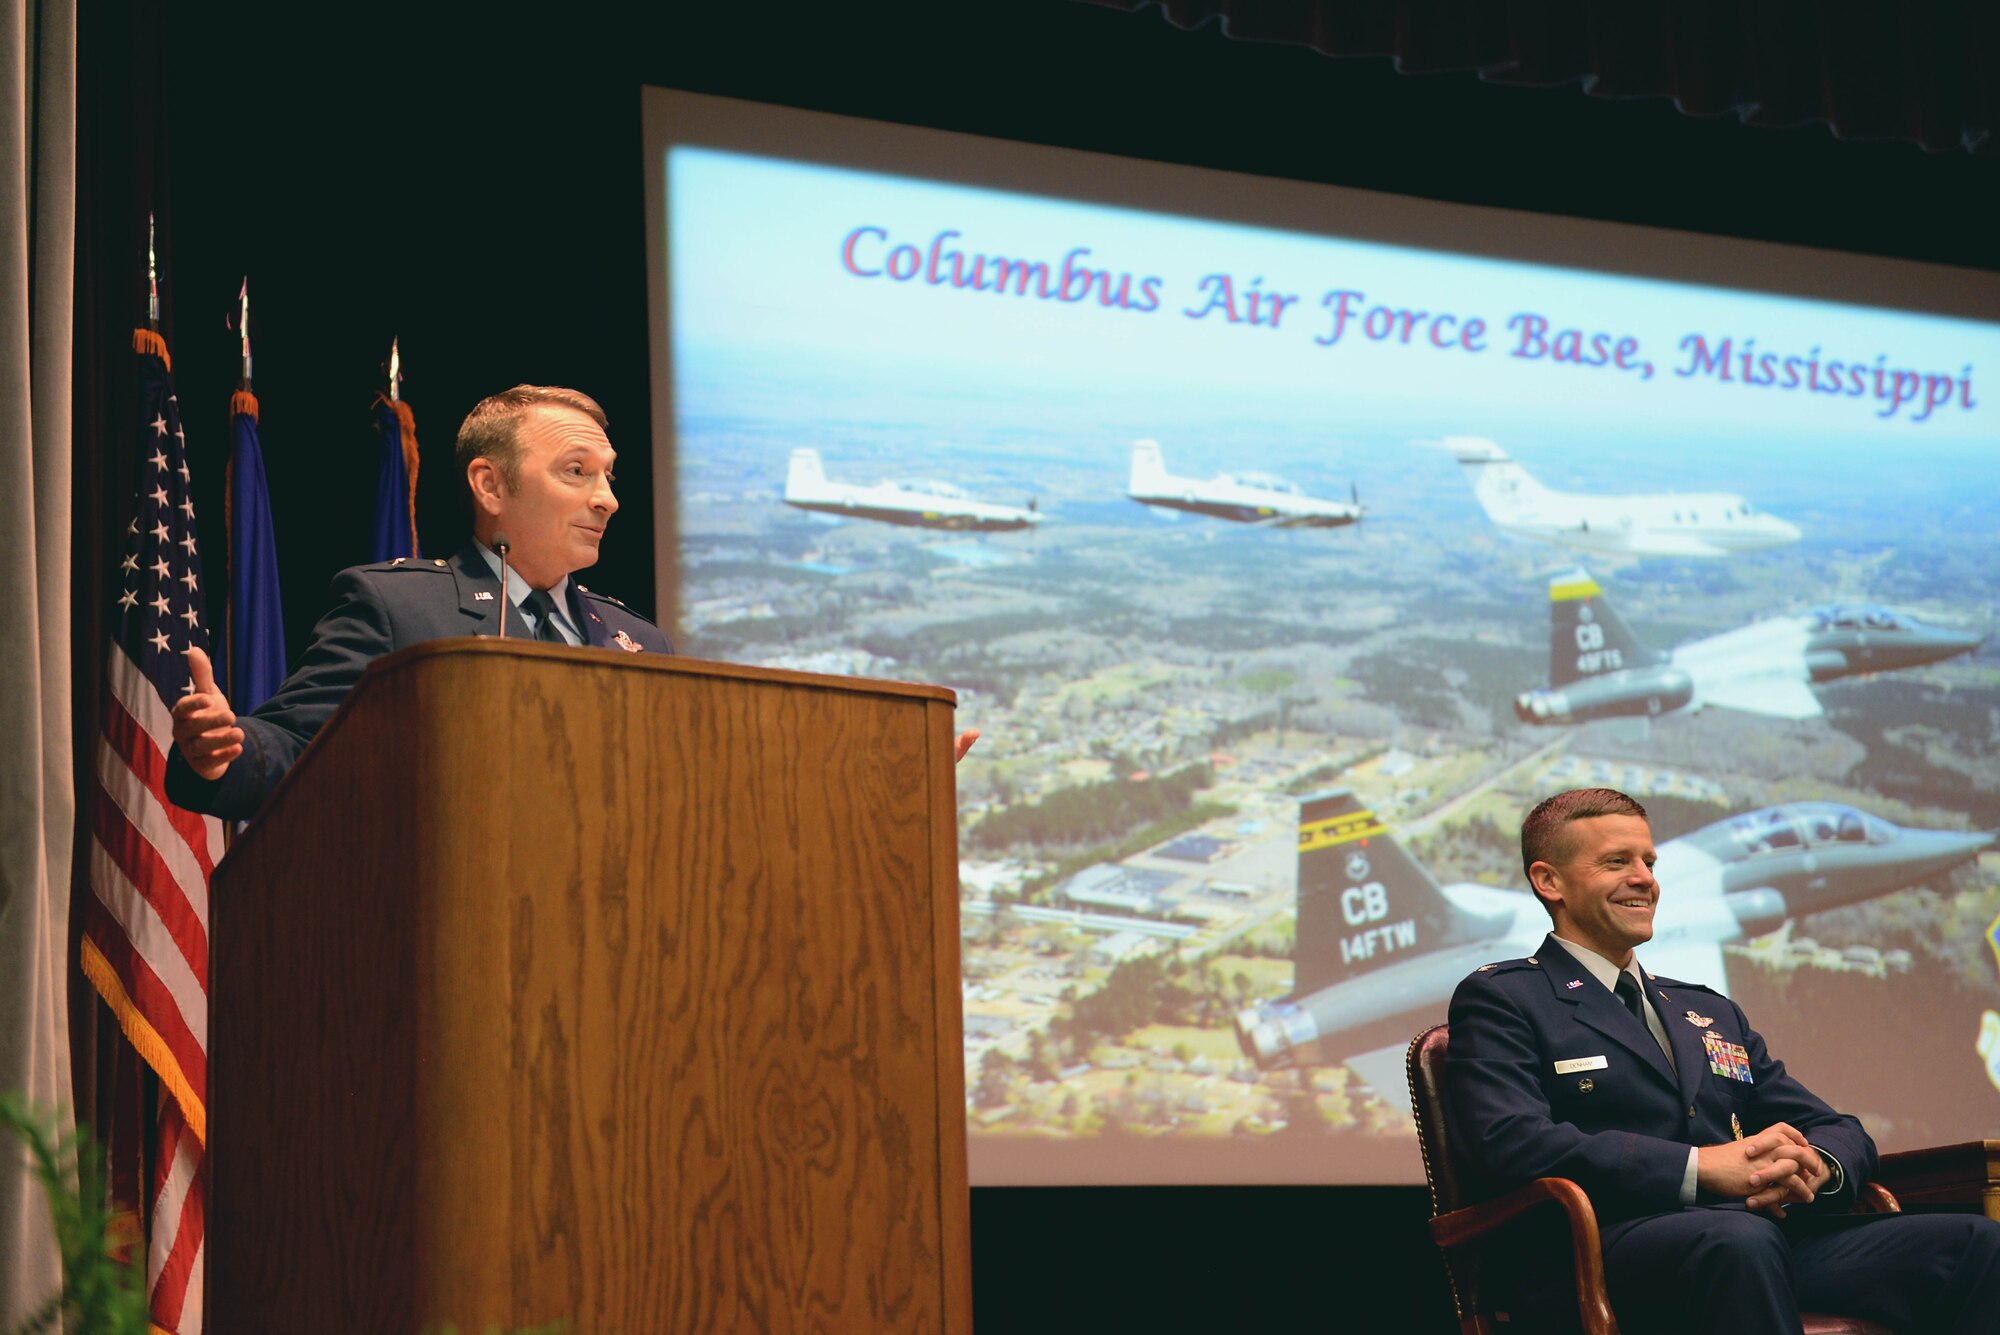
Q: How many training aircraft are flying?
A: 5